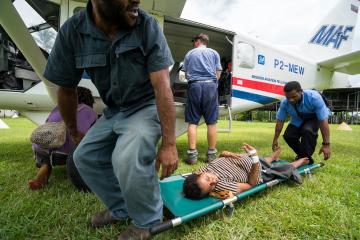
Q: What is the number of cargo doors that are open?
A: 1